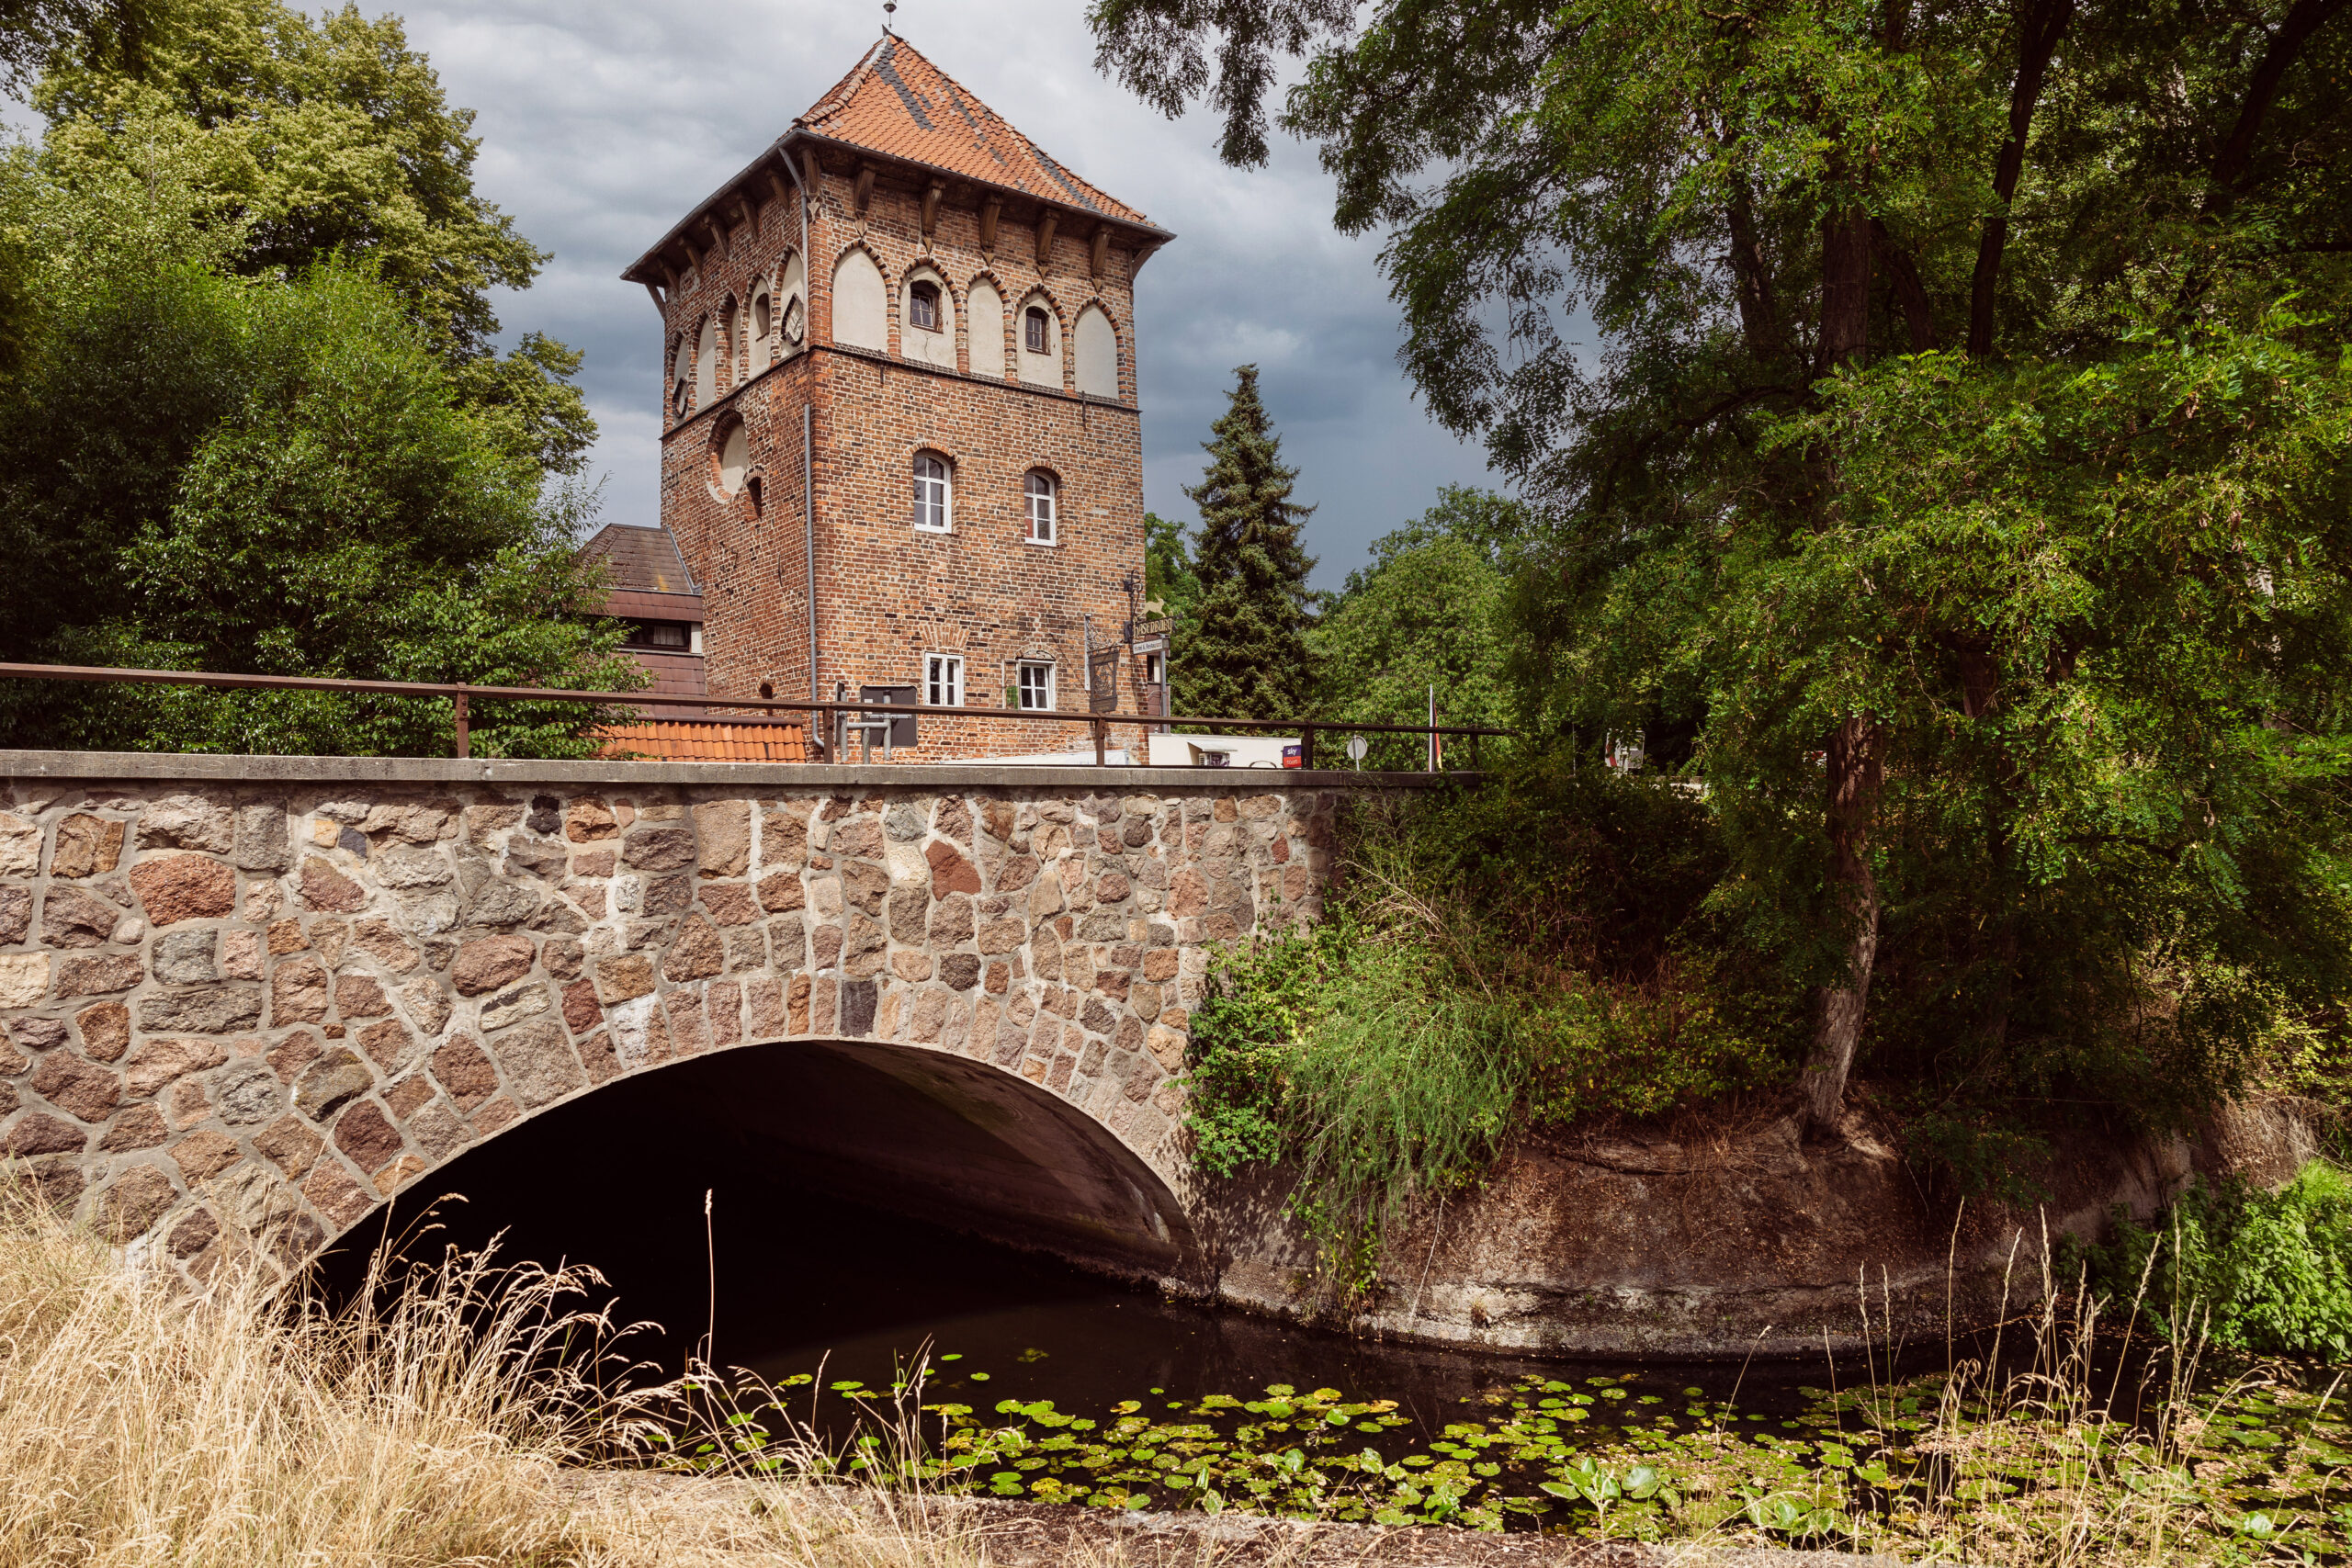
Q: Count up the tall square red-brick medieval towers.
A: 1